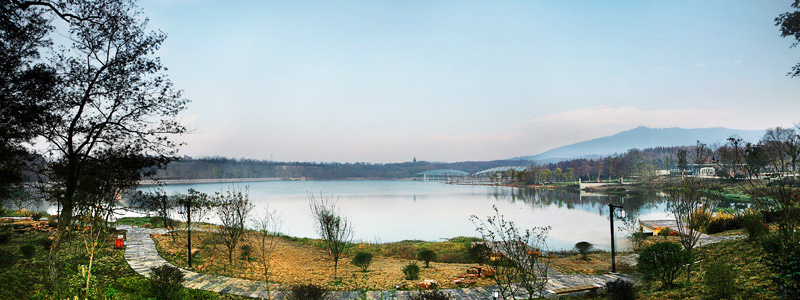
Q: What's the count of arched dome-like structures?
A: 2